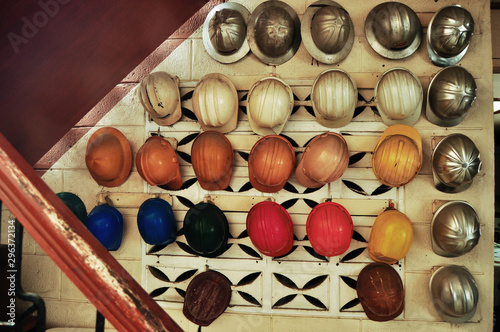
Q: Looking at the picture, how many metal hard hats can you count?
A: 9